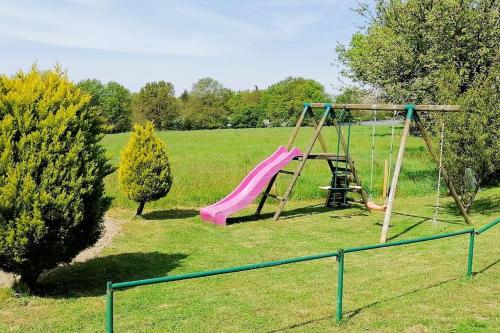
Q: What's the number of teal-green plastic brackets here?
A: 3